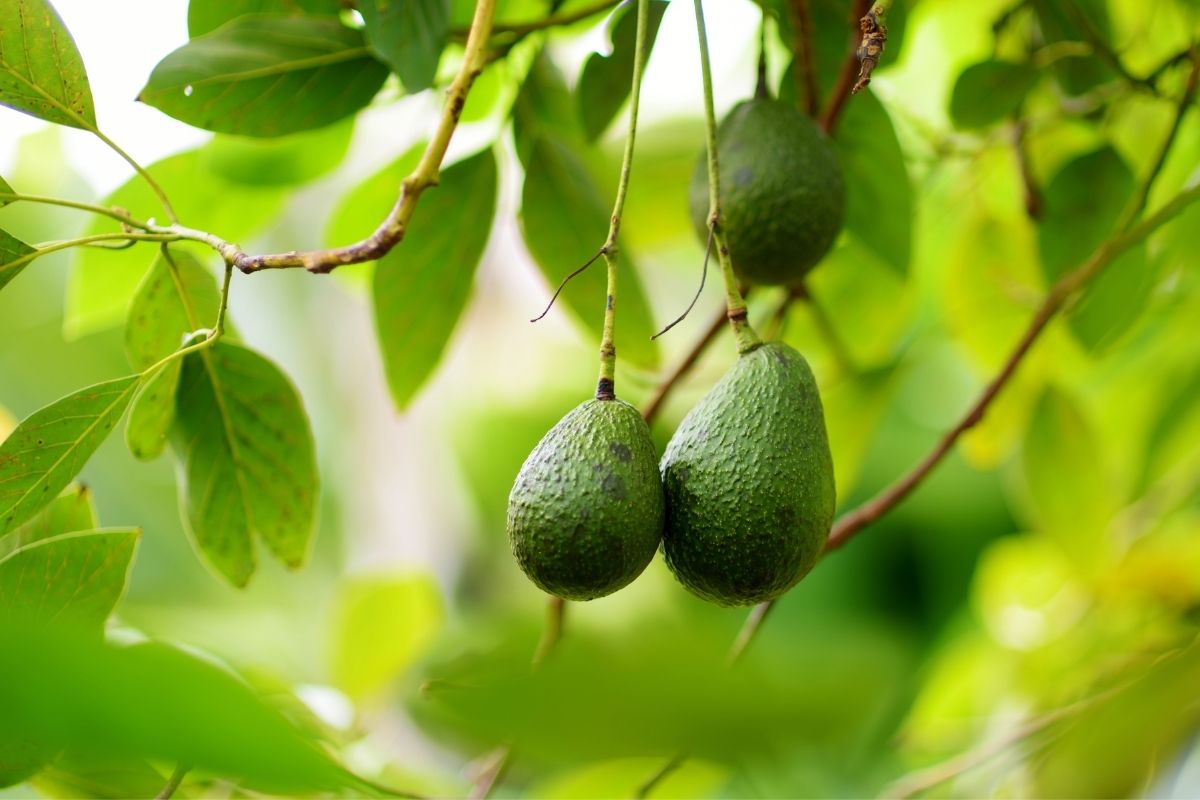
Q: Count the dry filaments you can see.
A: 2